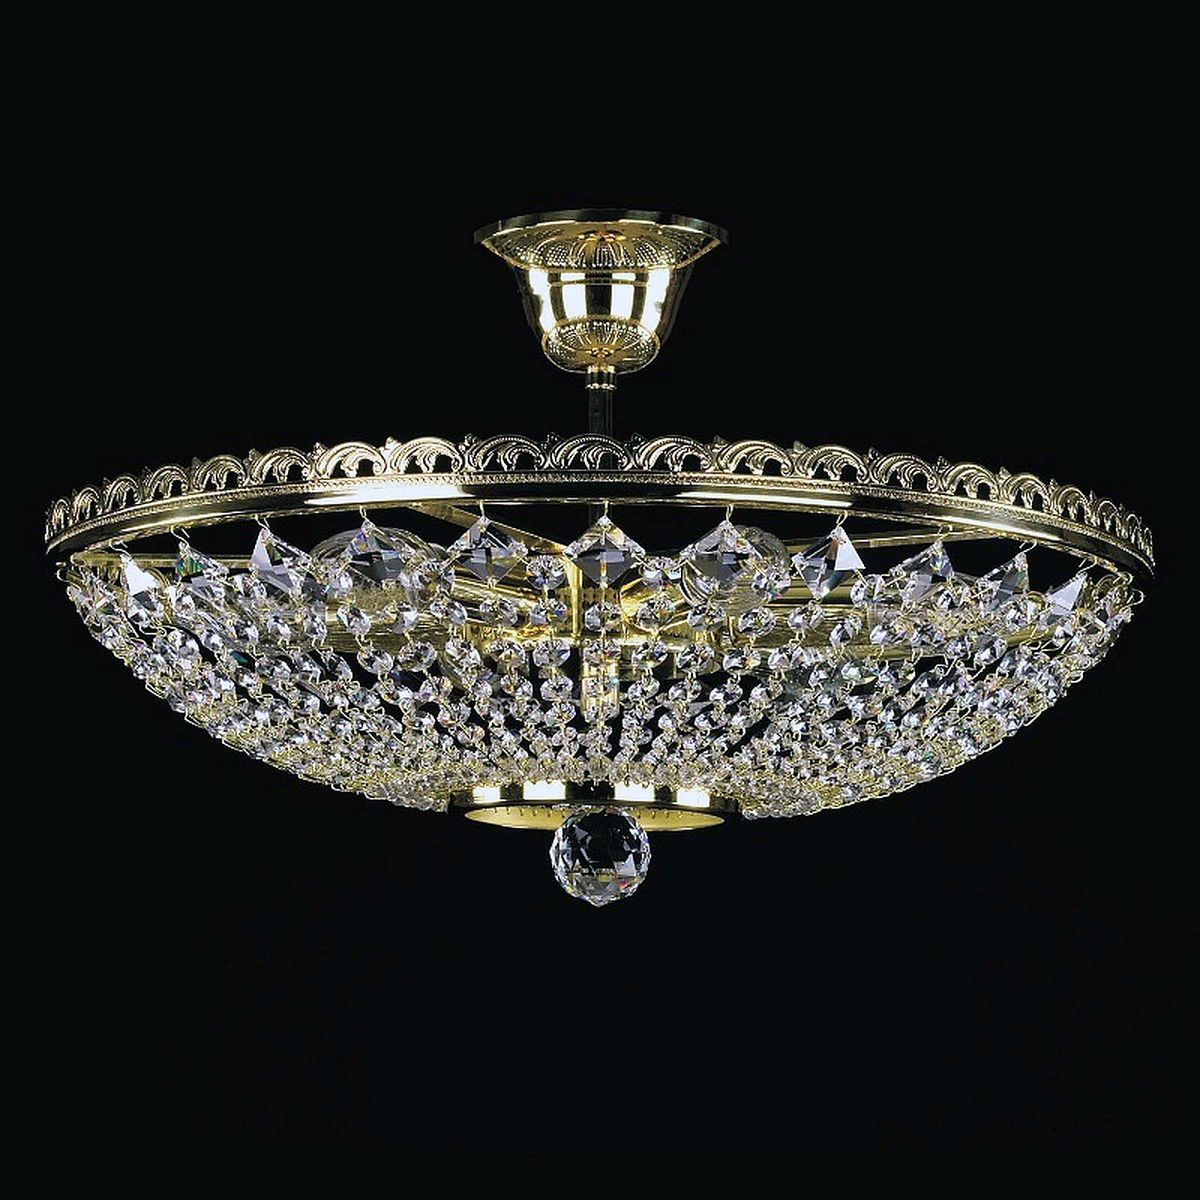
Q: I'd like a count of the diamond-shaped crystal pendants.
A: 11